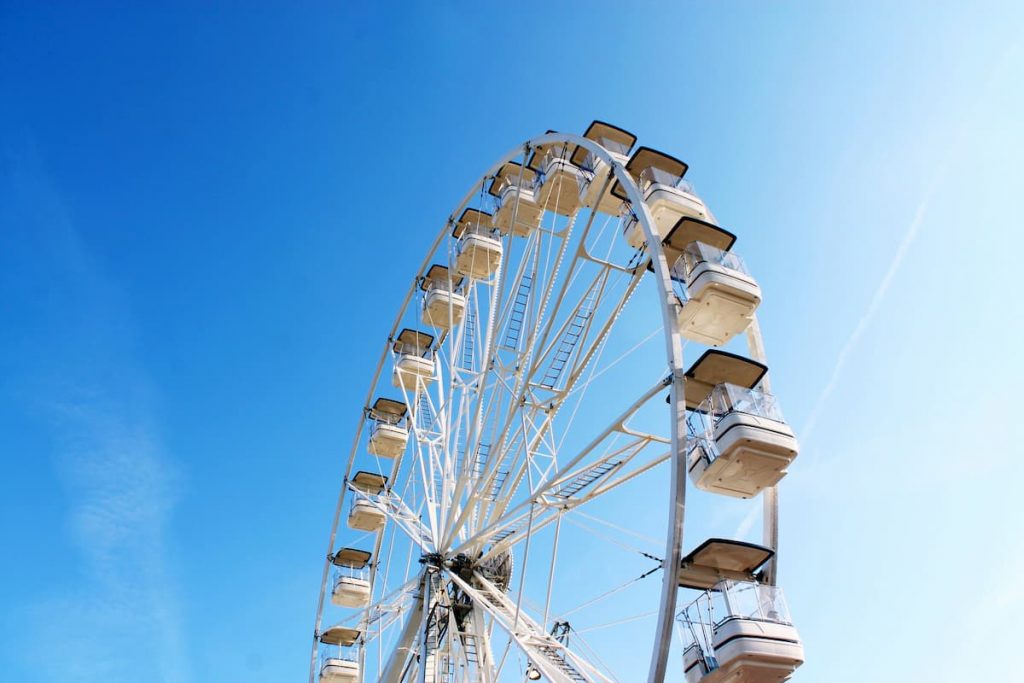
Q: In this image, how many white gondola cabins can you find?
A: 14